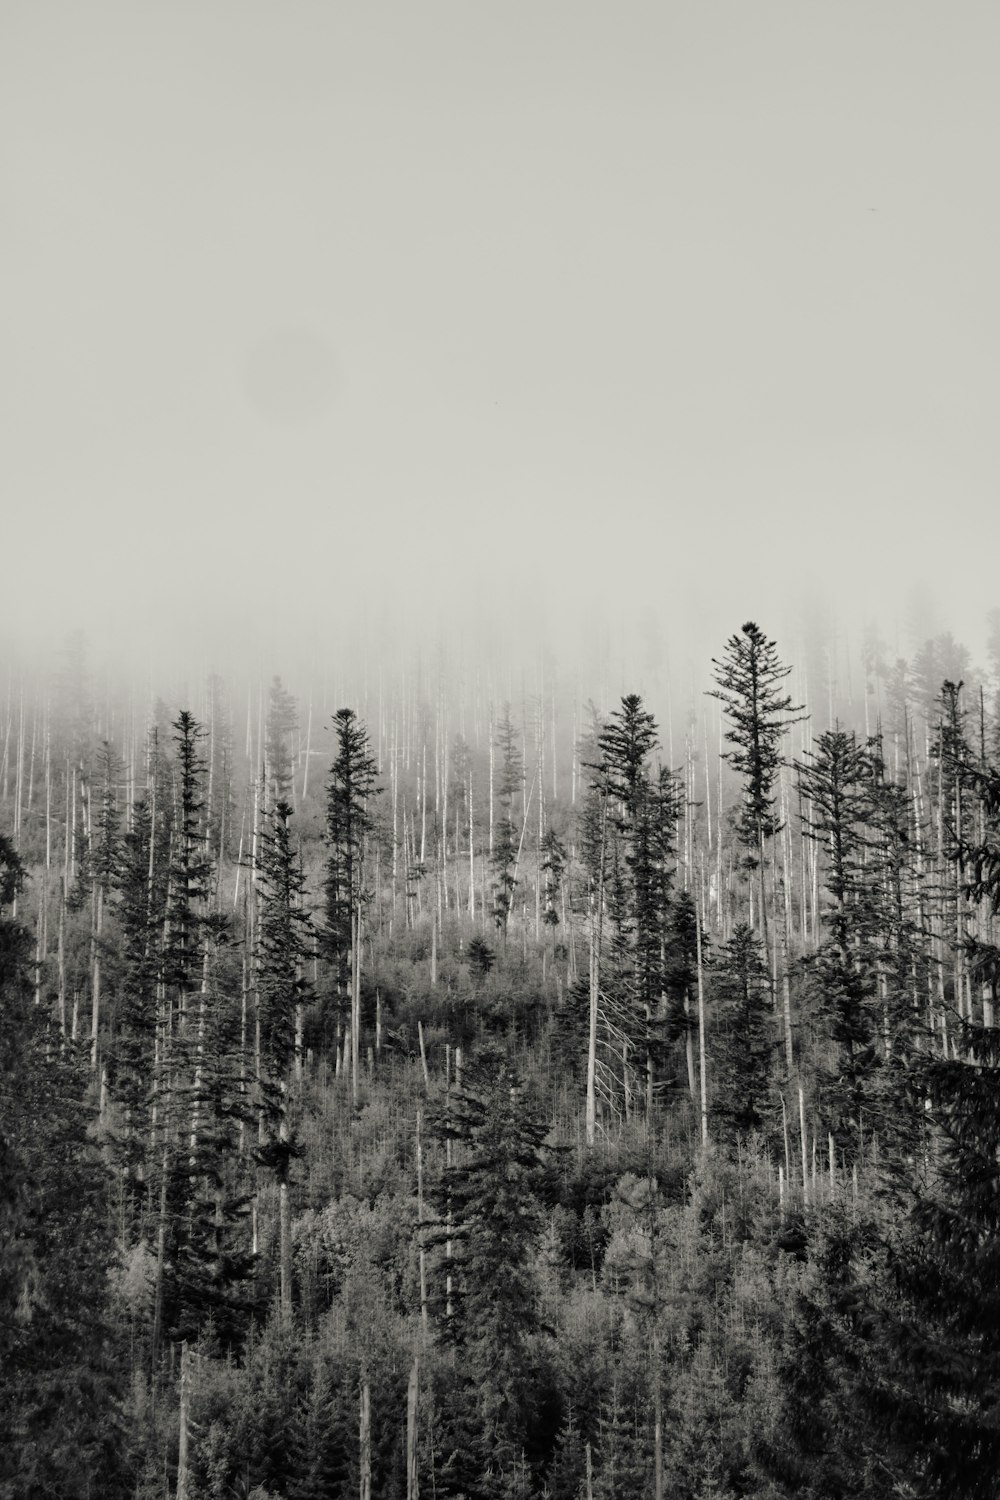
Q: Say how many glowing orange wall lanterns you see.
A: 0